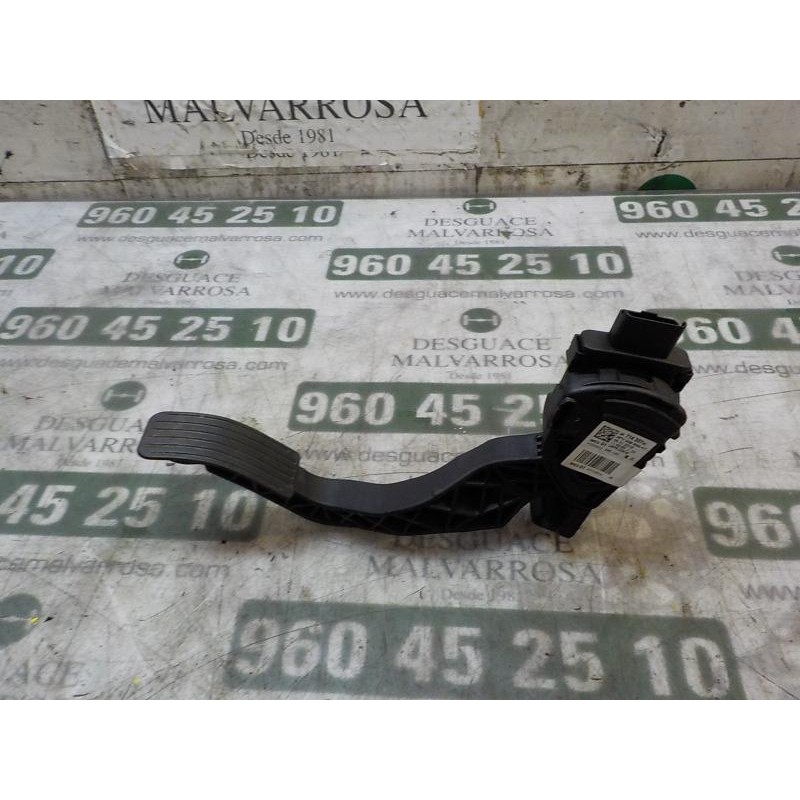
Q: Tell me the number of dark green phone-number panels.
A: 10